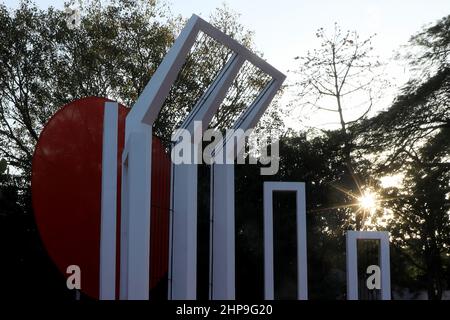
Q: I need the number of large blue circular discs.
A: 0